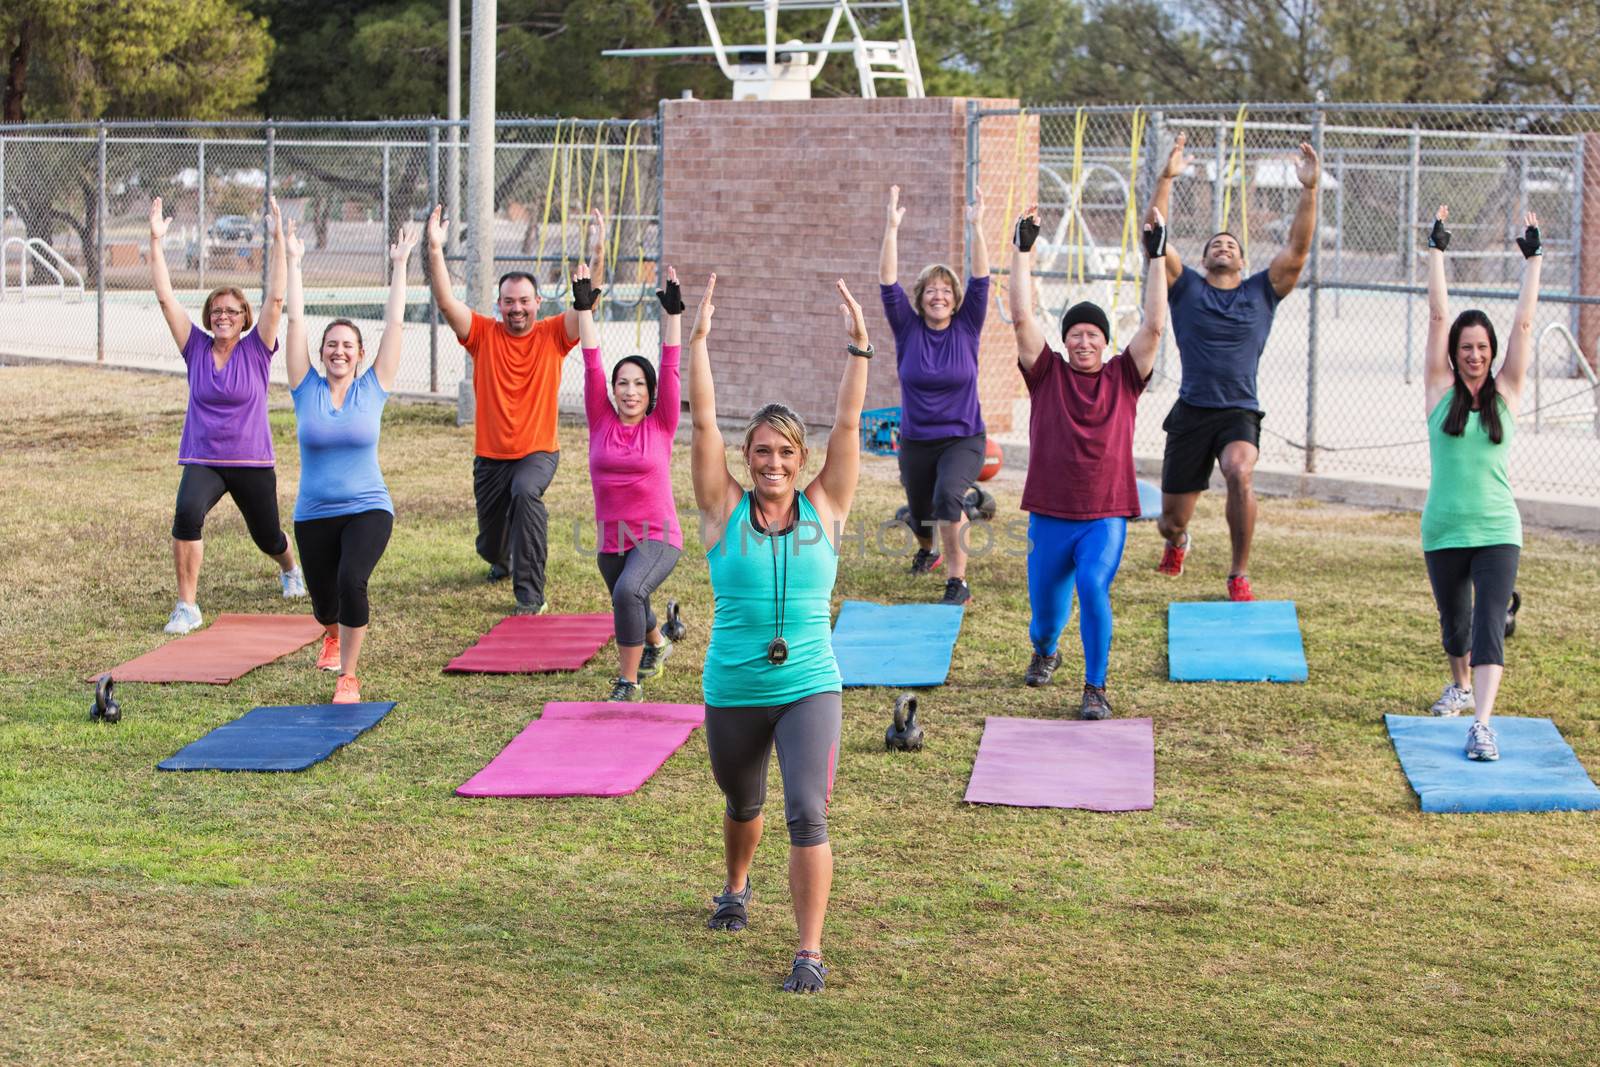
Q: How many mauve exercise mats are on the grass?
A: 1